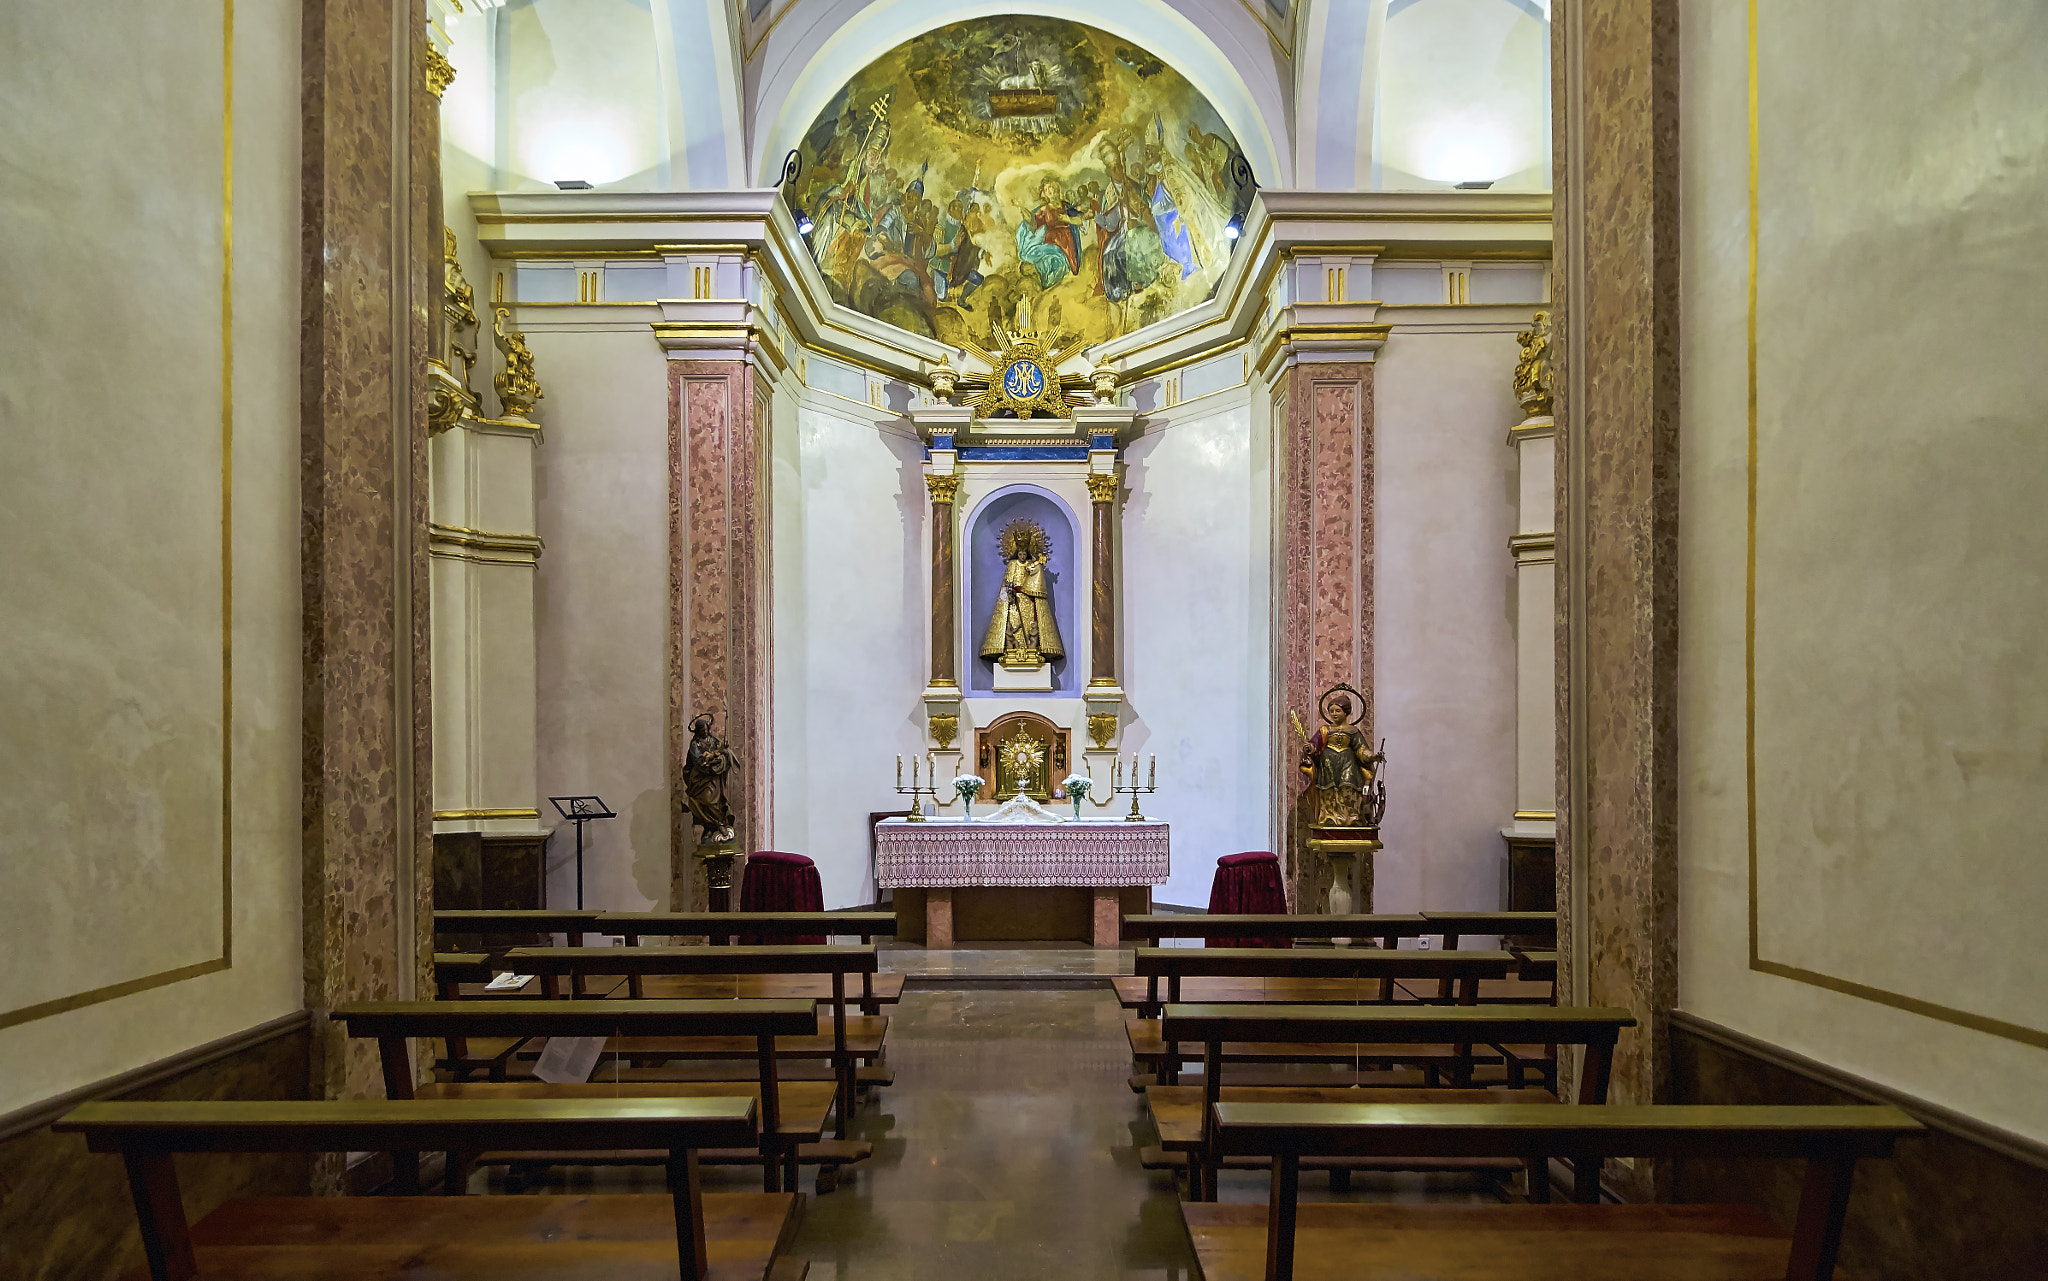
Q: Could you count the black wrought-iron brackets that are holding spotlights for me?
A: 2